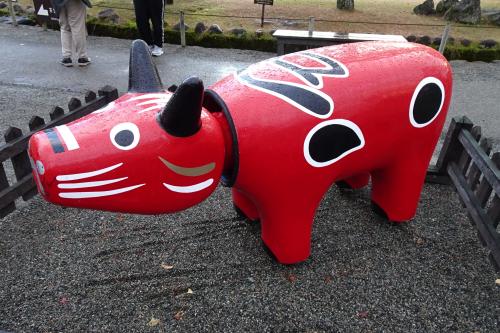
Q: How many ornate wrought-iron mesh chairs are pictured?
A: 0